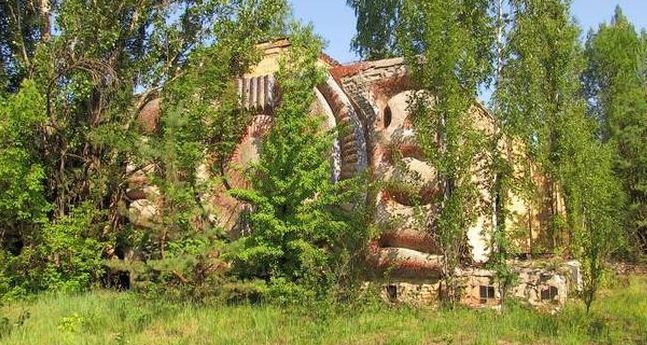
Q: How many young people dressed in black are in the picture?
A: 0